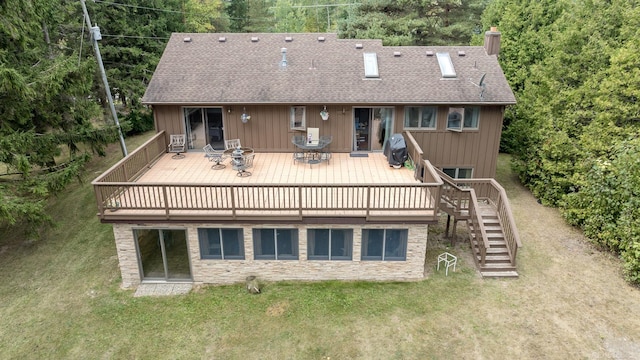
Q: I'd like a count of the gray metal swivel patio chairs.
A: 4